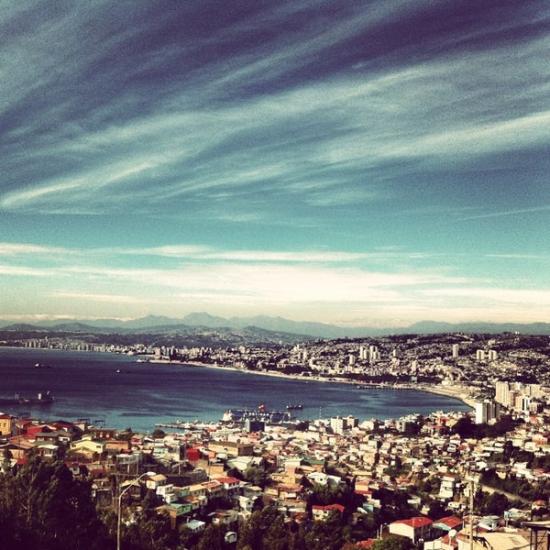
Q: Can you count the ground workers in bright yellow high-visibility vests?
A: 0